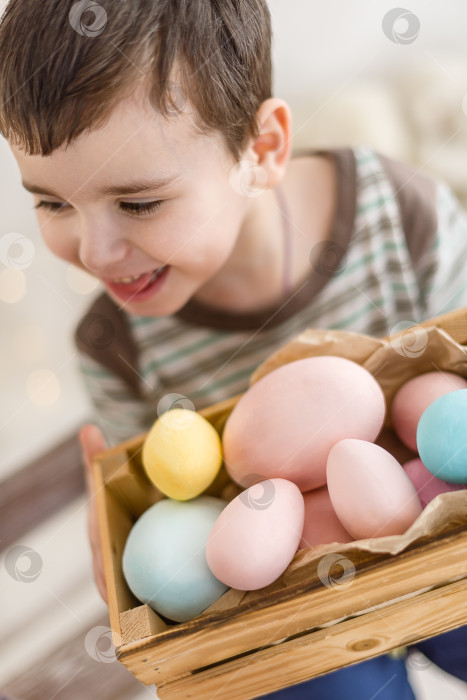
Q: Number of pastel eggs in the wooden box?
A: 9